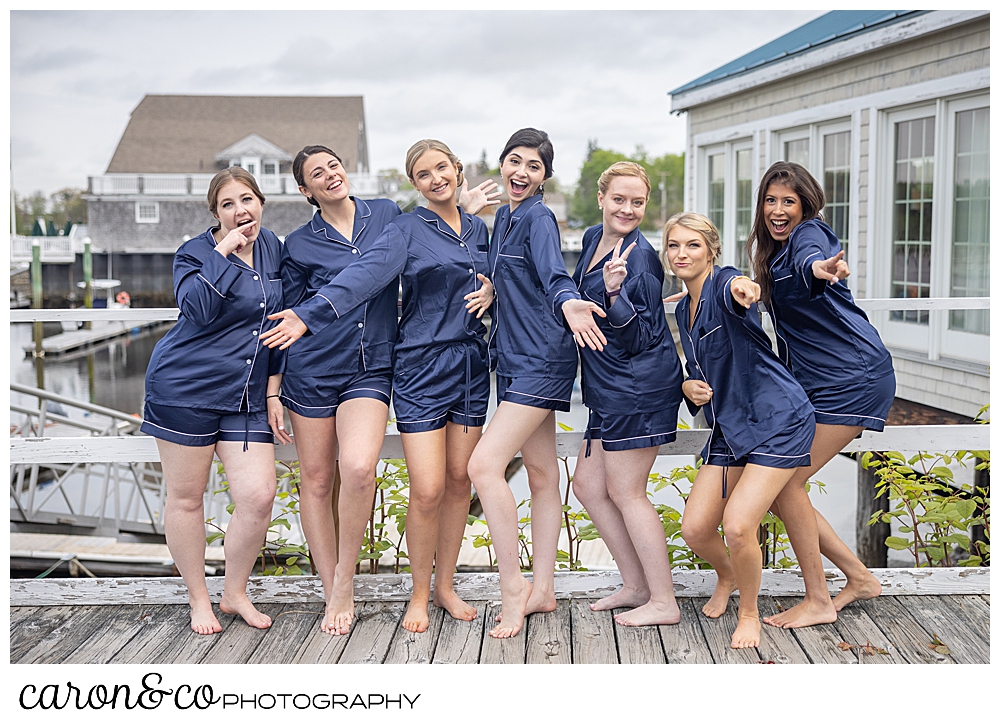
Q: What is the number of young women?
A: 7